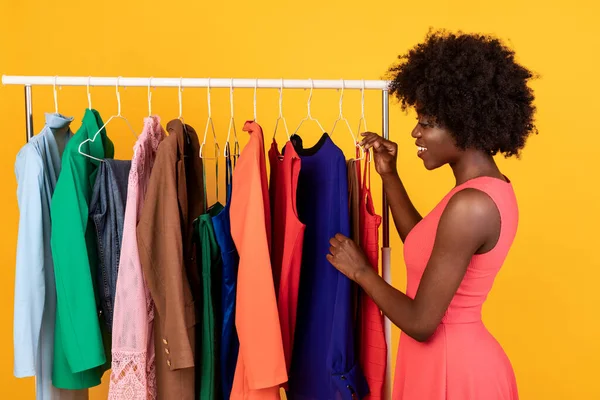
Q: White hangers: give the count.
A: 12